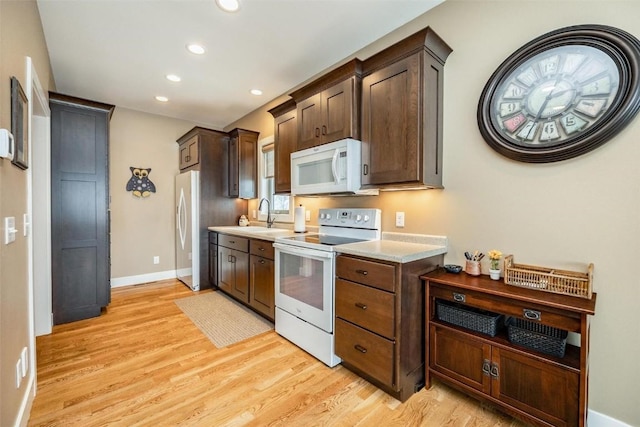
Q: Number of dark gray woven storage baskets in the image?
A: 2